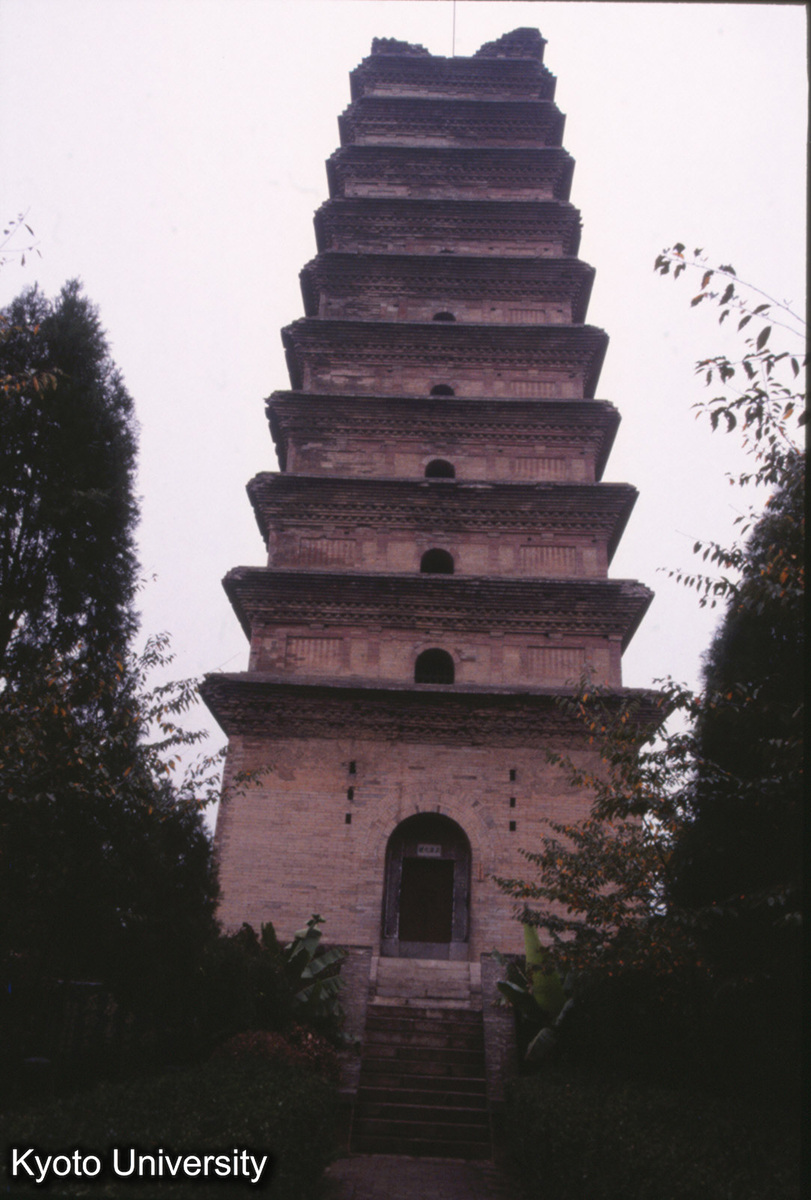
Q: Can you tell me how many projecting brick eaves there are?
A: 10